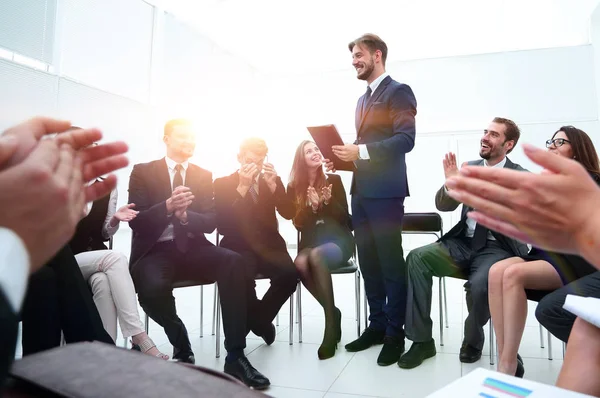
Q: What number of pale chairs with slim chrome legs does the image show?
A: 0